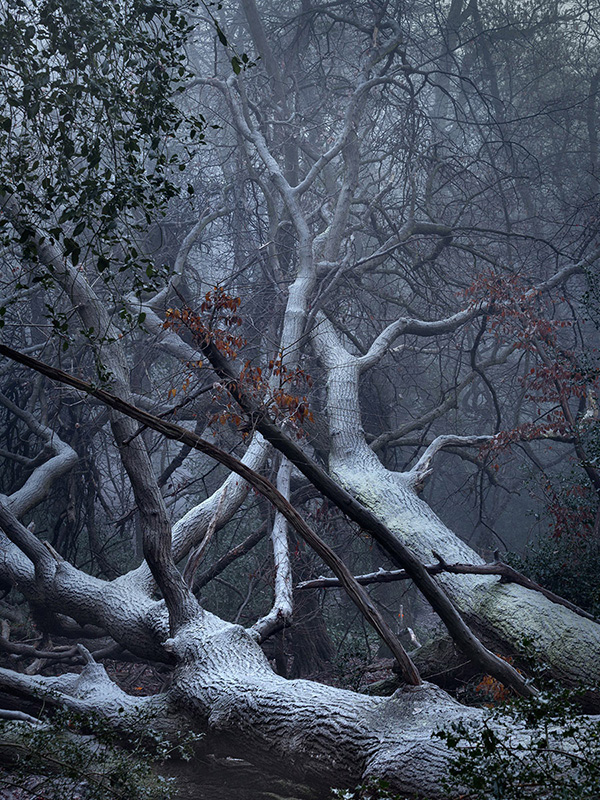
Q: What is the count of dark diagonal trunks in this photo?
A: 2